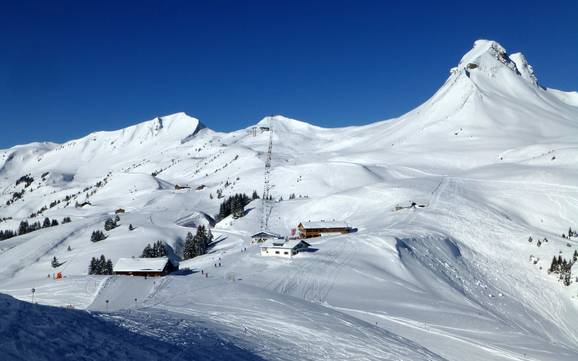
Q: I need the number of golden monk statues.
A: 0